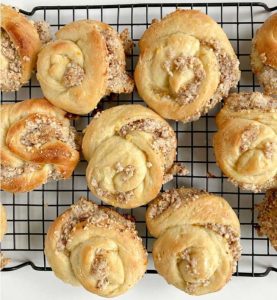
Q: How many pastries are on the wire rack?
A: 11